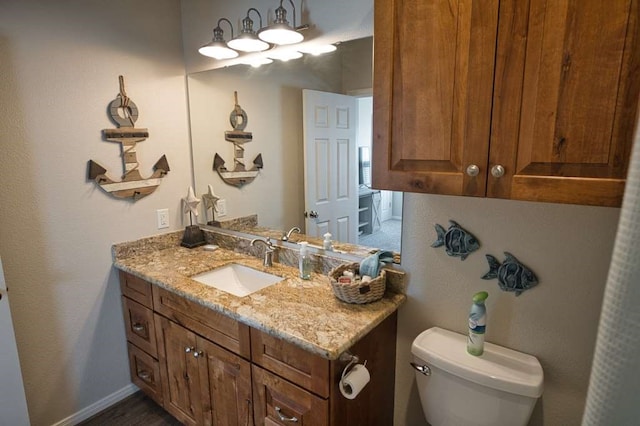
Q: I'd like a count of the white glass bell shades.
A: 3